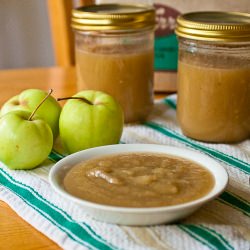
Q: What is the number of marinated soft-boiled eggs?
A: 0